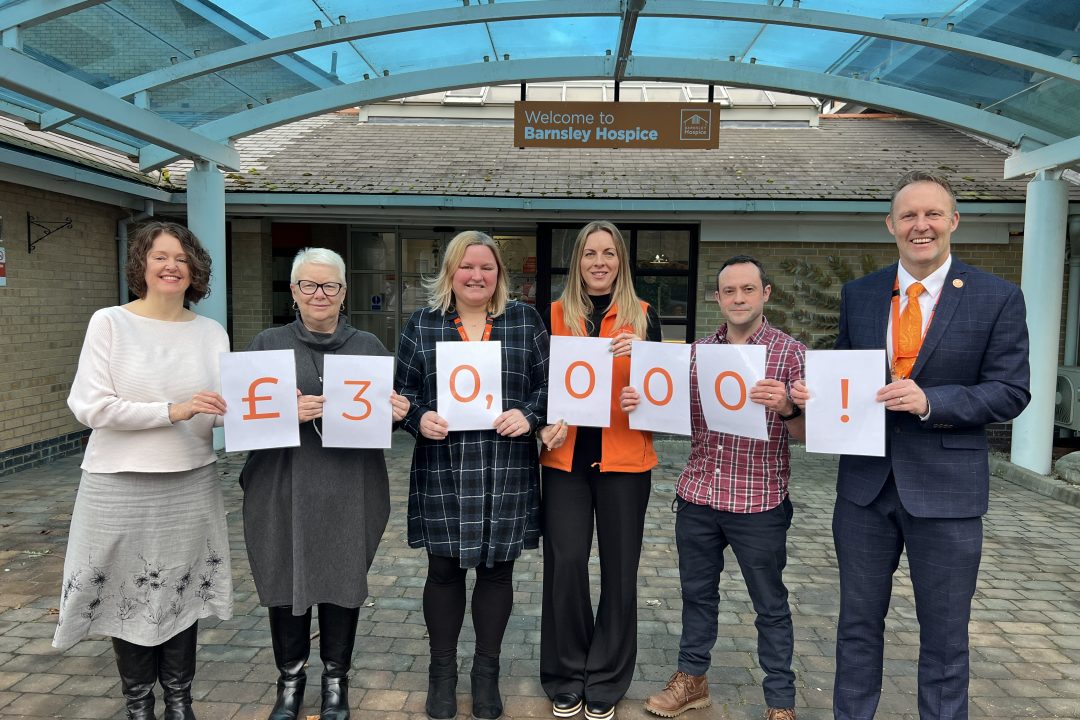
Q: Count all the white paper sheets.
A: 7